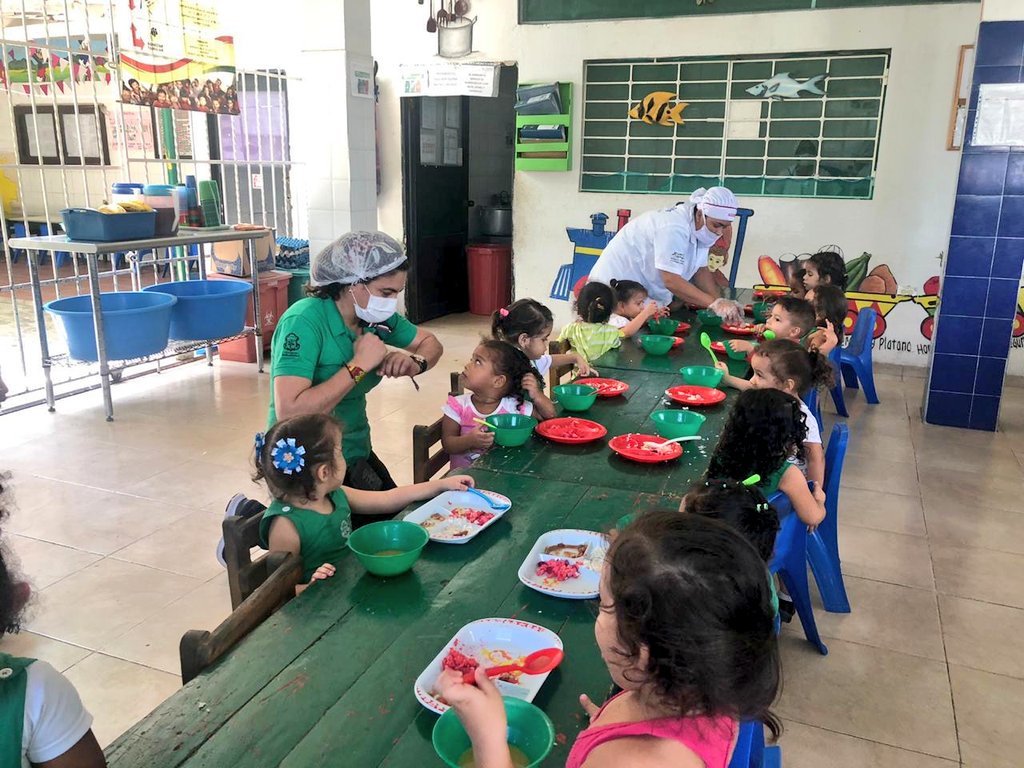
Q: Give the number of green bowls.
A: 12